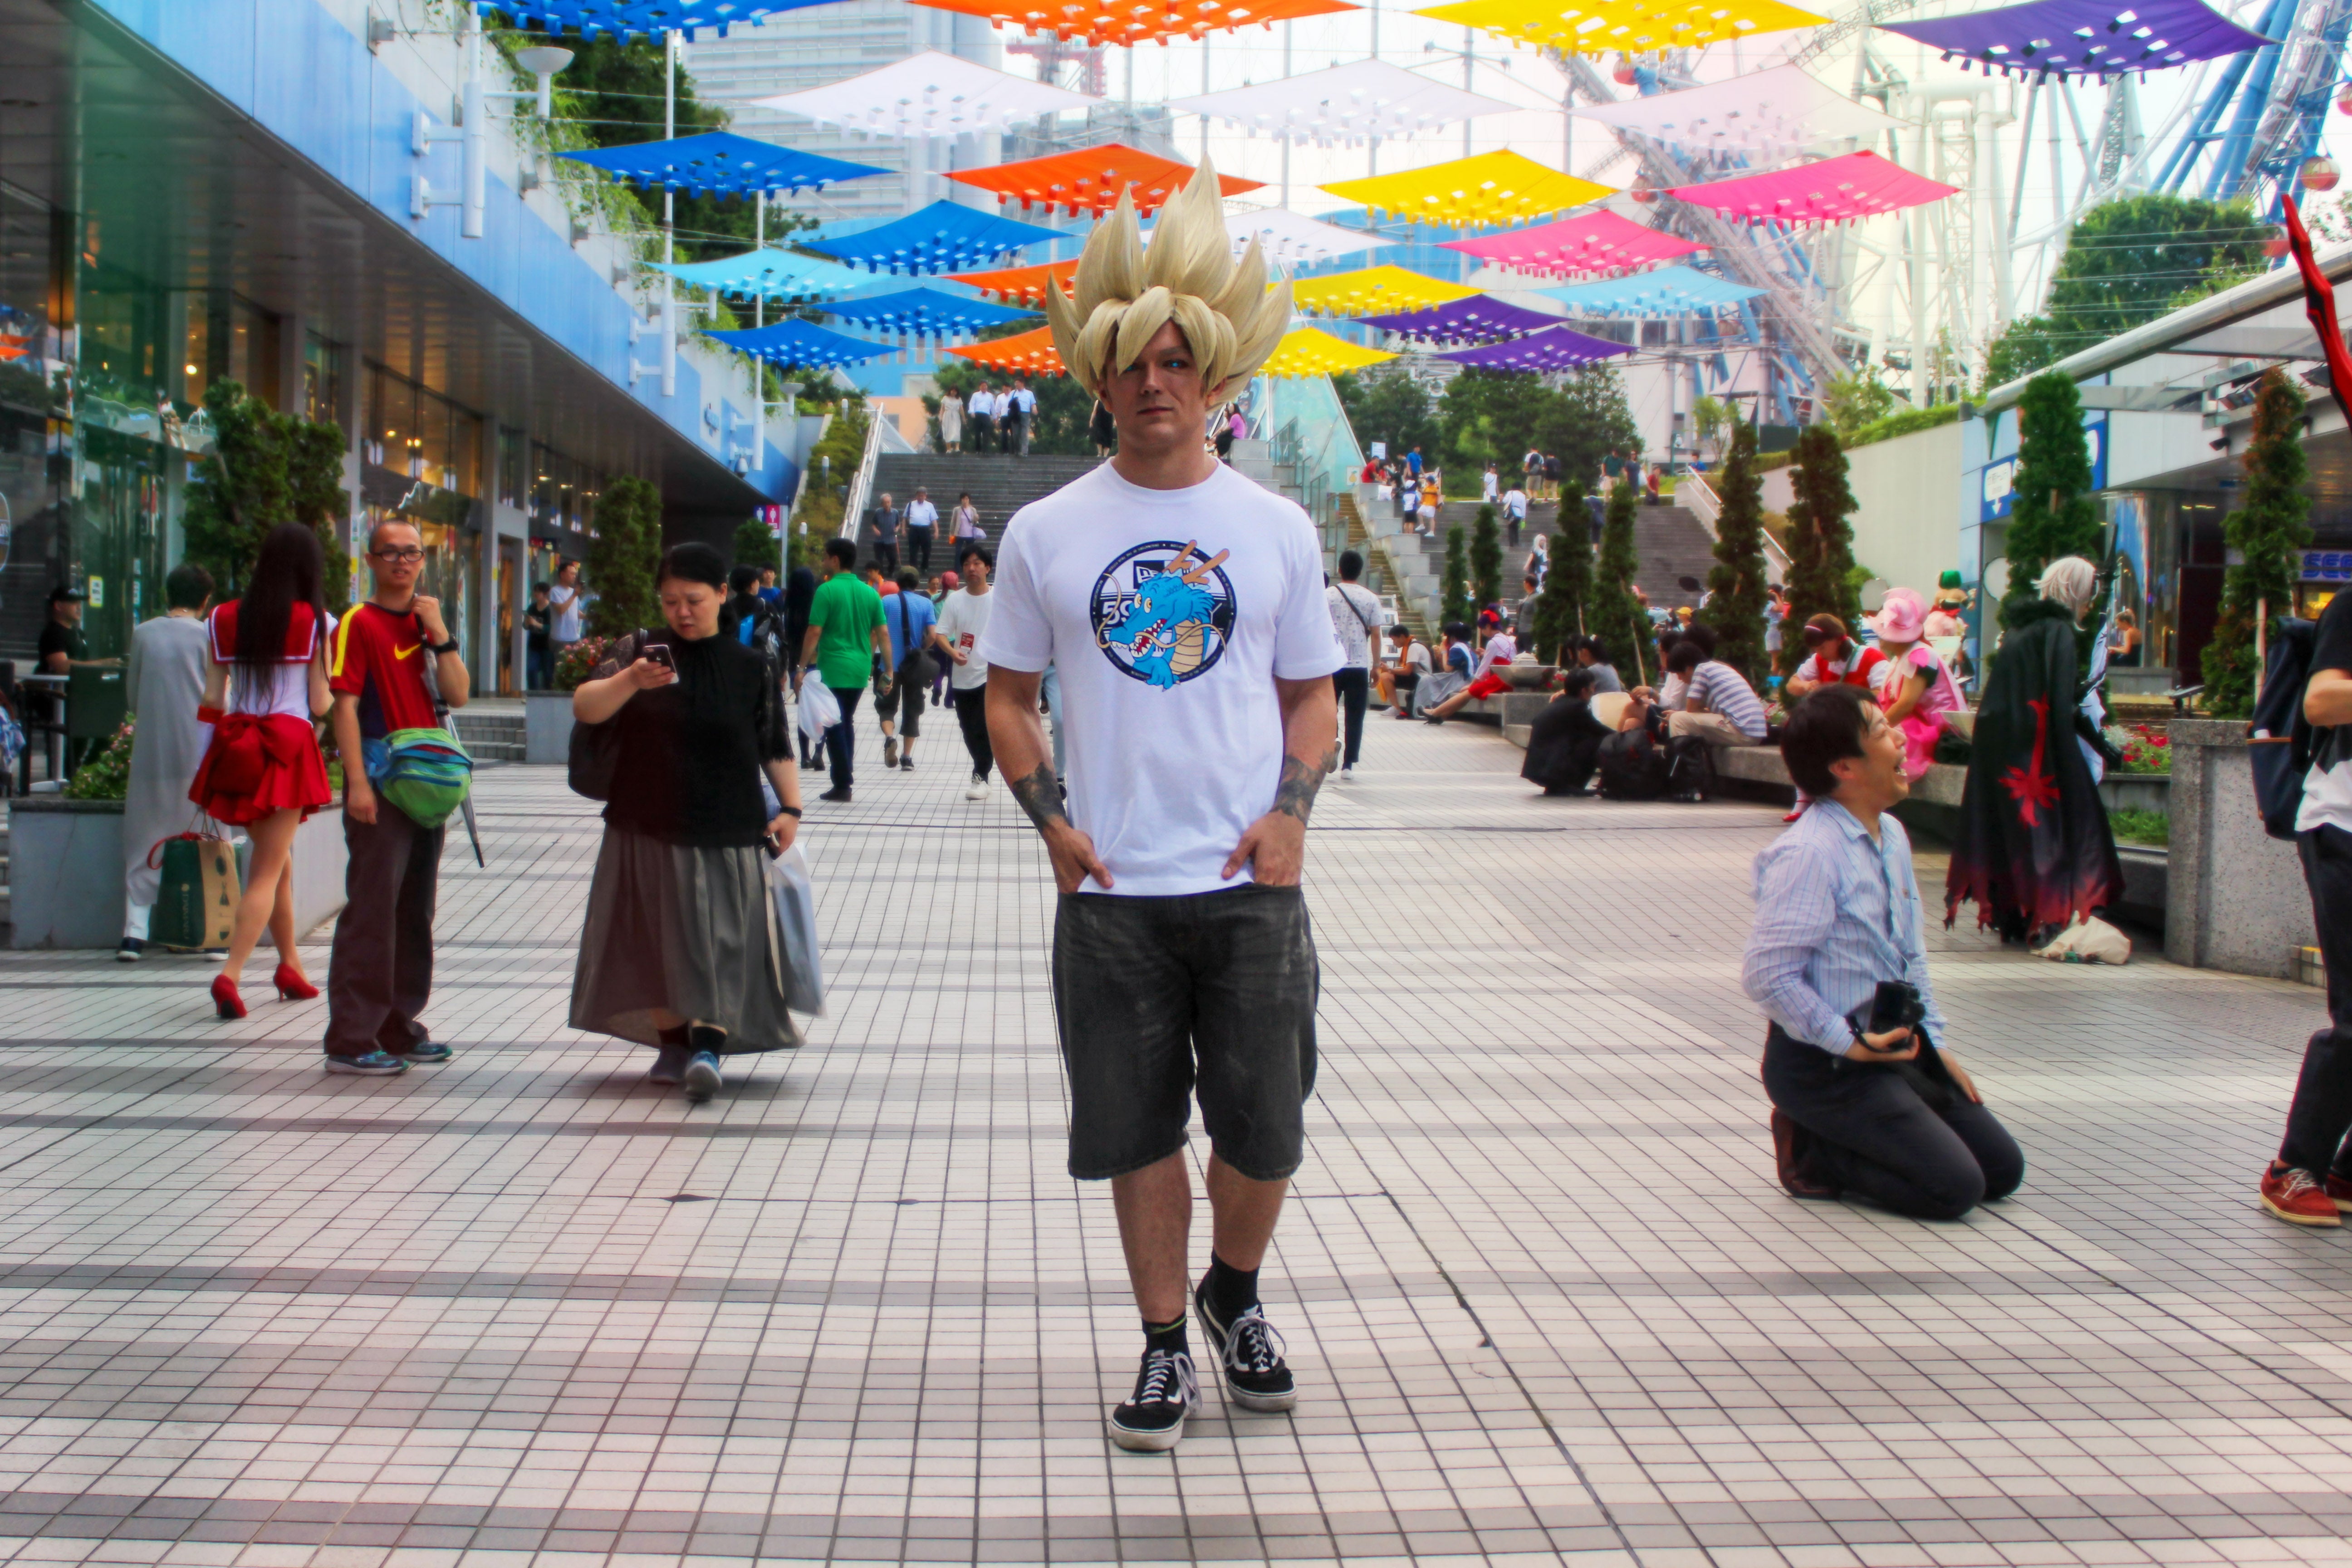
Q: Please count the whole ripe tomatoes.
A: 0